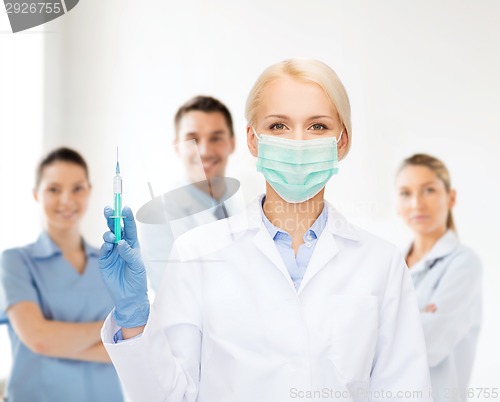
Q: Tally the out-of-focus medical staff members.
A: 3